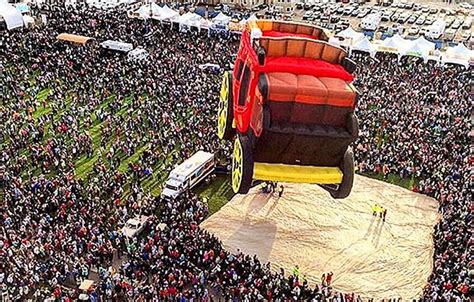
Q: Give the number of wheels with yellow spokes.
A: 2